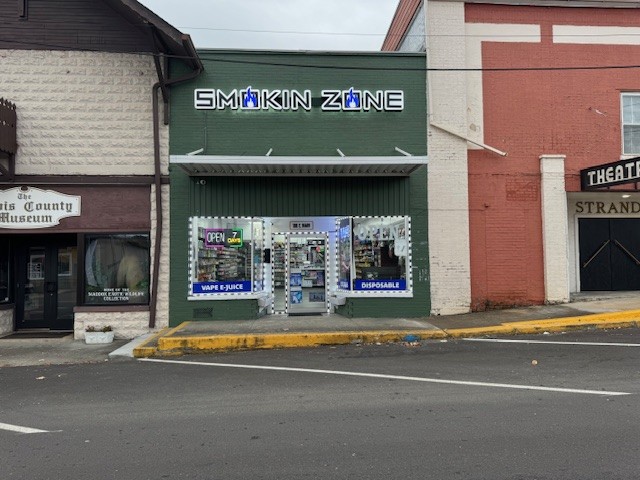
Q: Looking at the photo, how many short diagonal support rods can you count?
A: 4